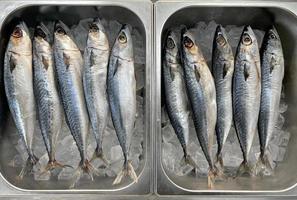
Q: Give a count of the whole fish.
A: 10